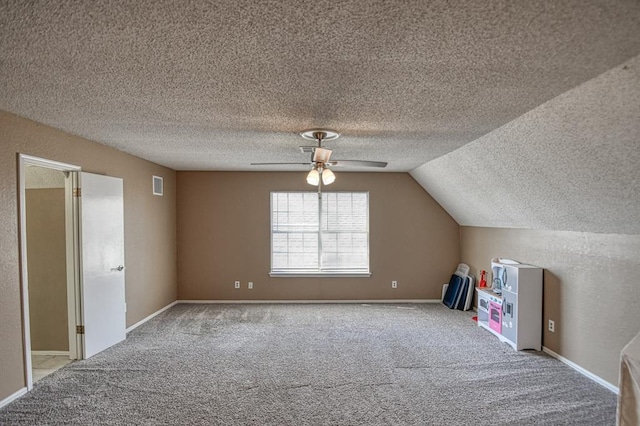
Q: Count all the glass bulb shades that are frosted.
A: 2